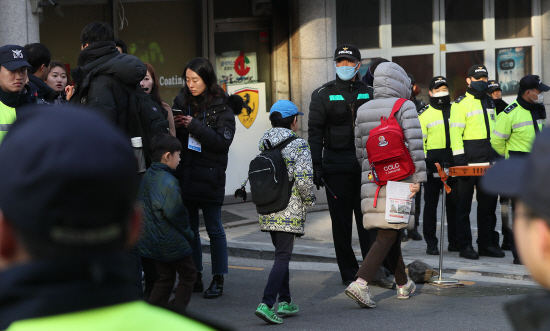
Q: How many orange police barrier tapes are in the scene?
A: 1